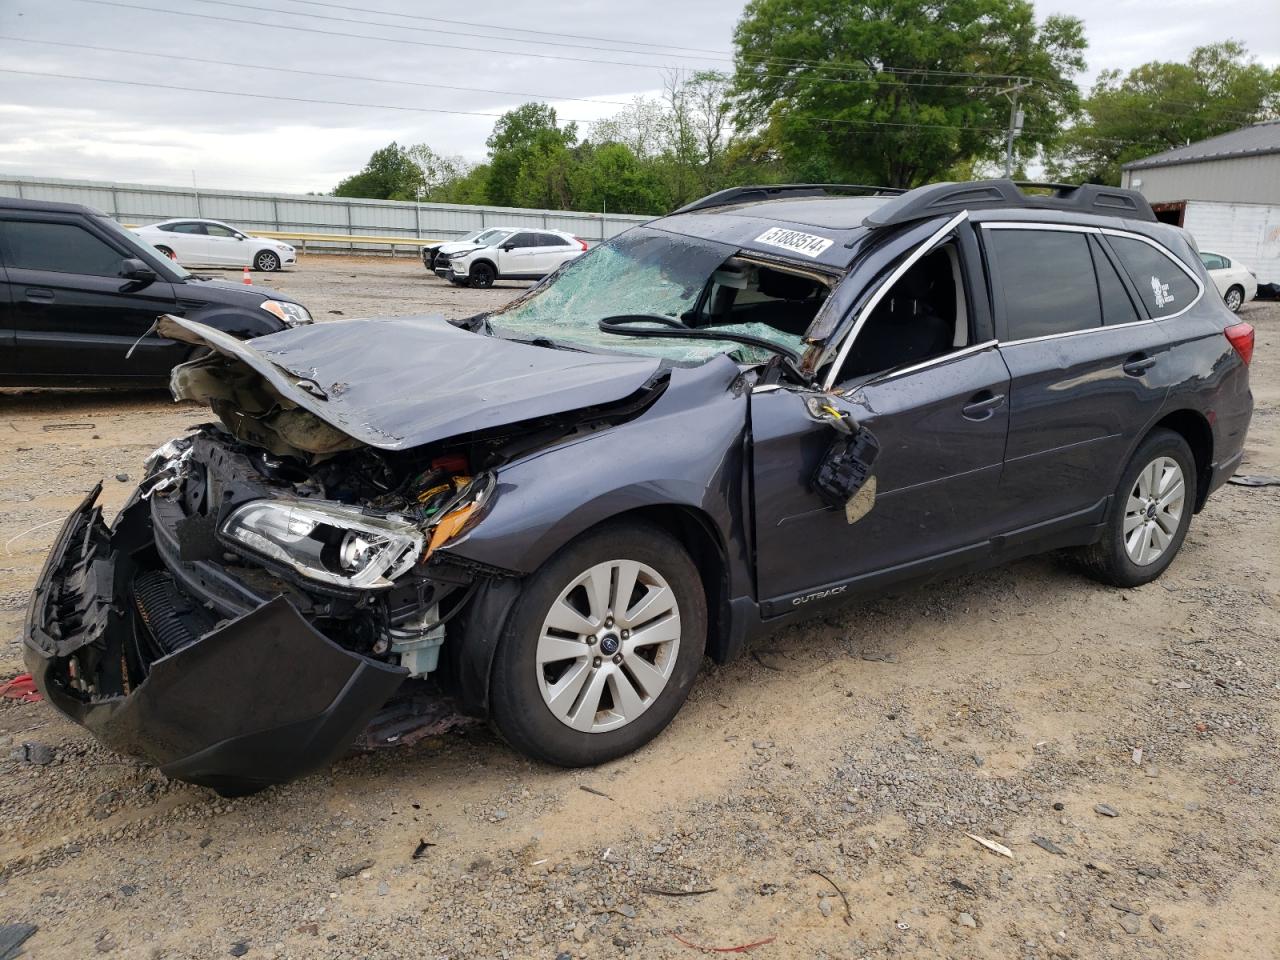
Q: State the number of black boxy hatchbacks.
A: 1